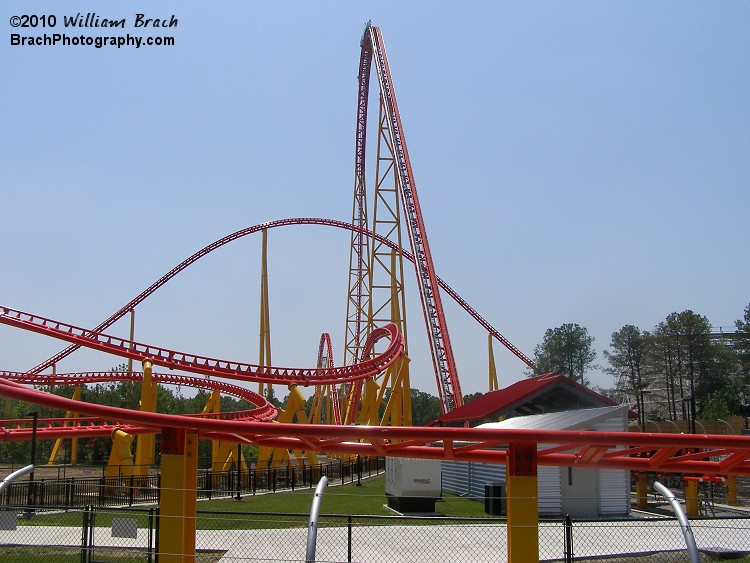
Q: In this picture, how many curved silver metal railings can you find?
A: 3